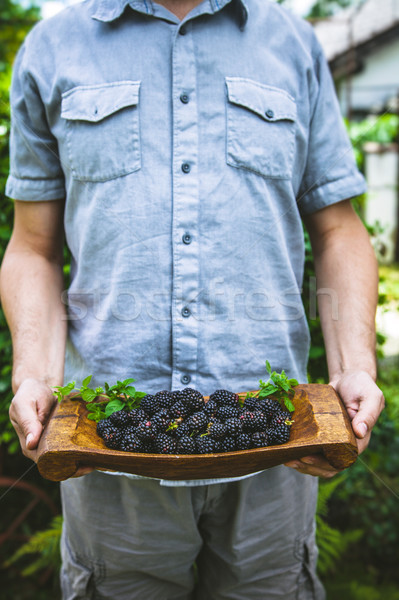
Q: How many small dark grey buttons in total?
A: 7